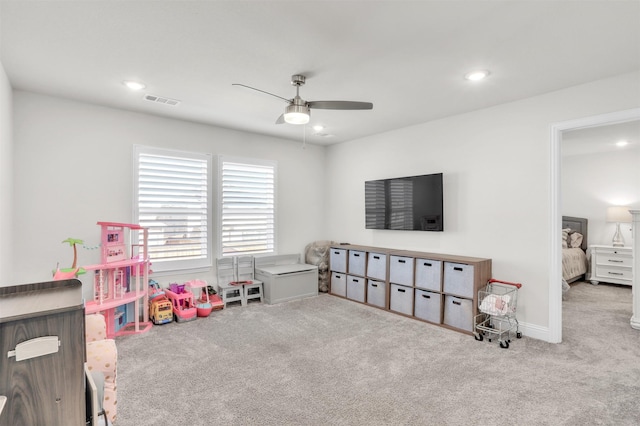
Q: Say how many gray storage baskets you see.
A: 12